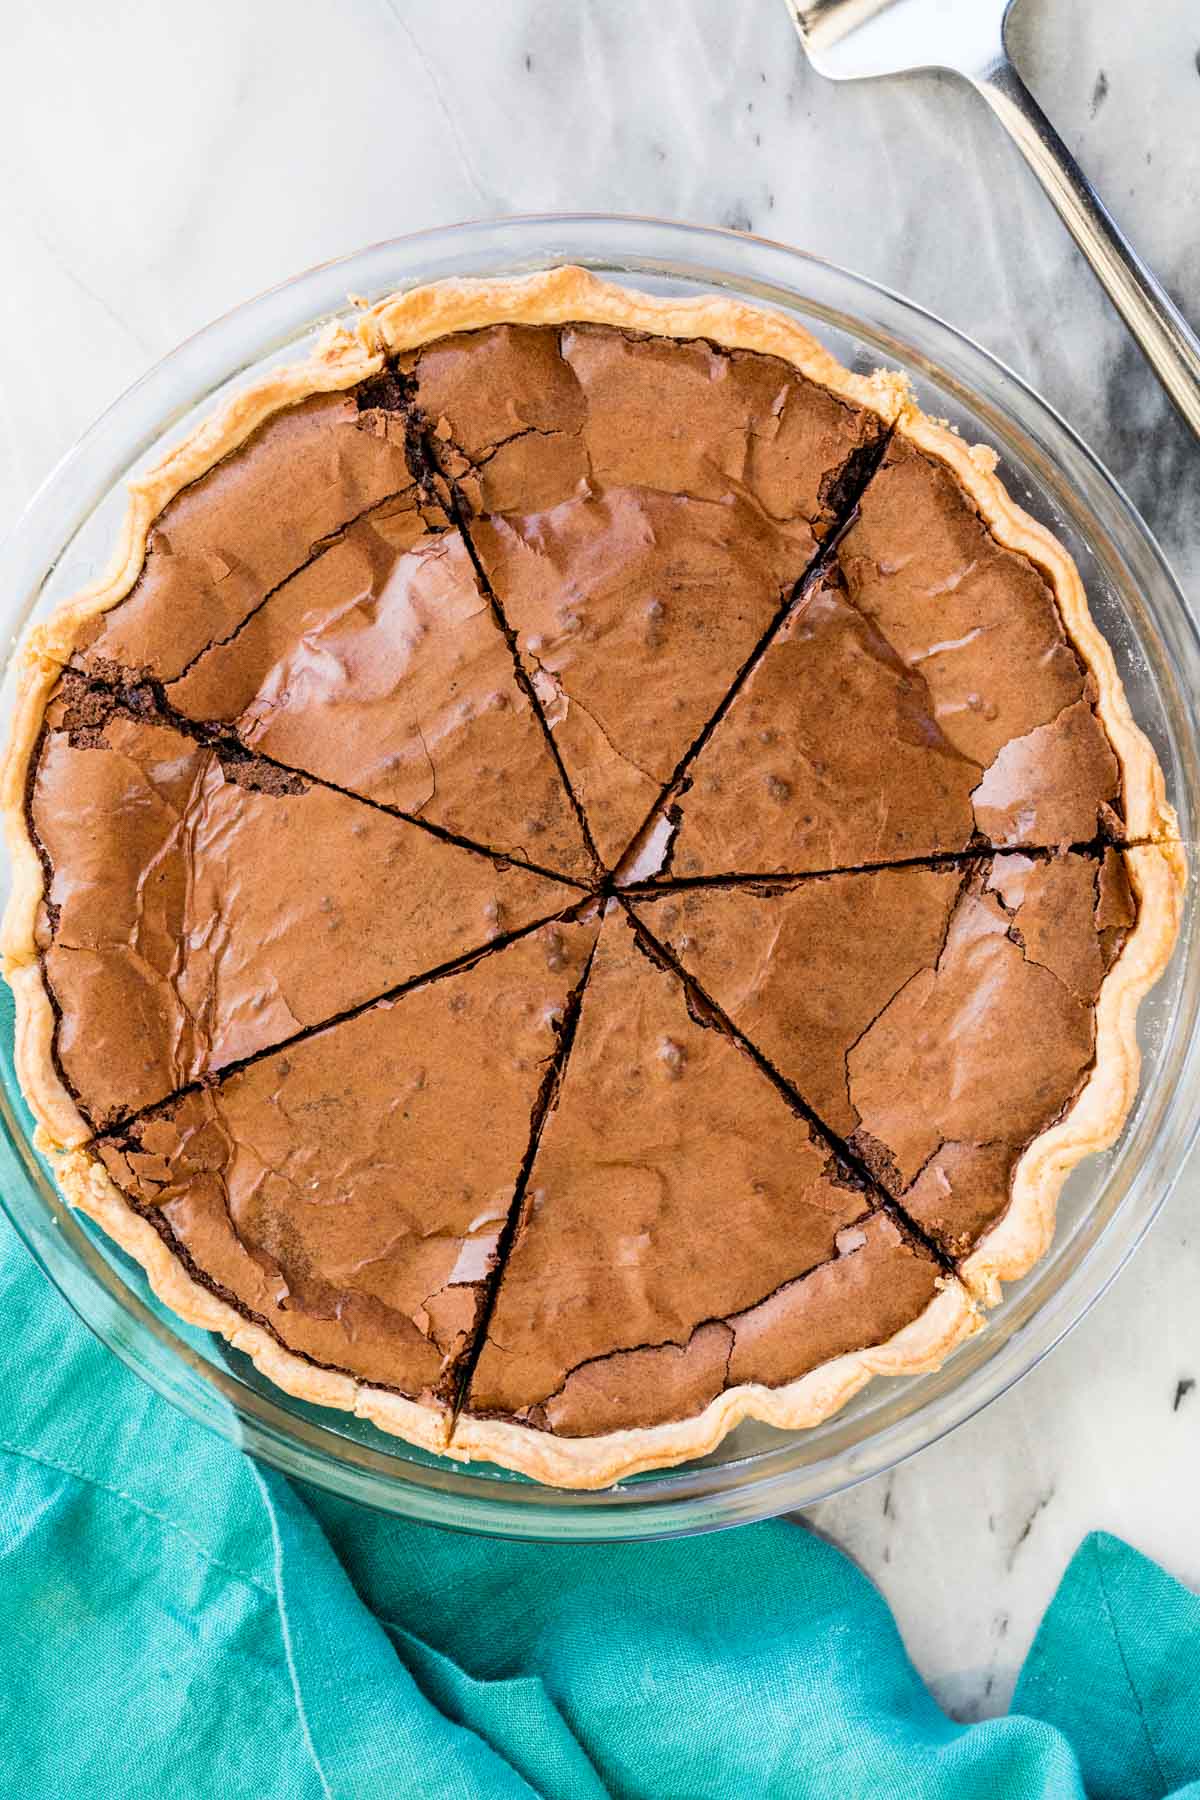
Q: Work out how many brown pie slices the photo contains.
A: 7